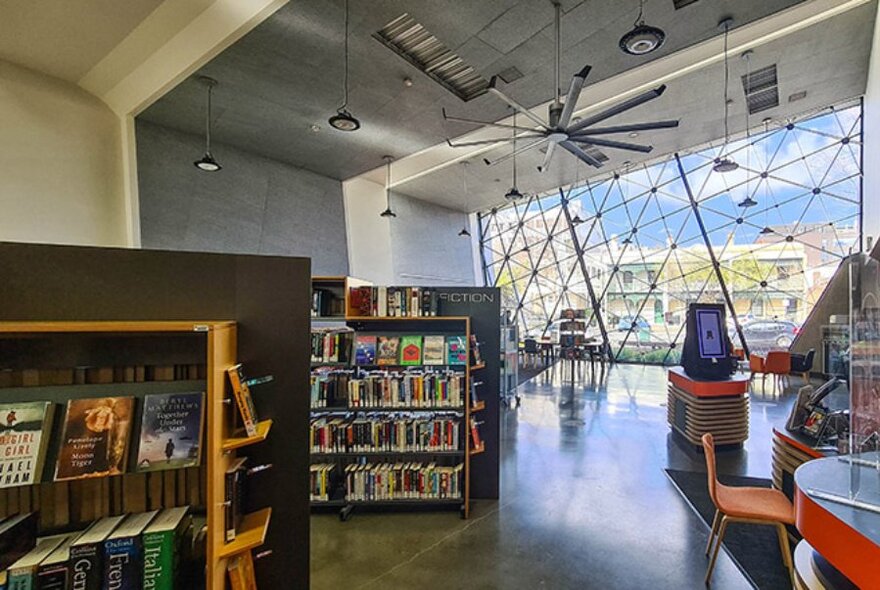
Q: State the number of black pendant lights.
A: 11